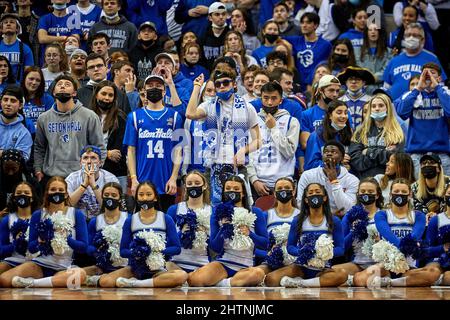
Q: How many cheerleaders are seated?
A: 11